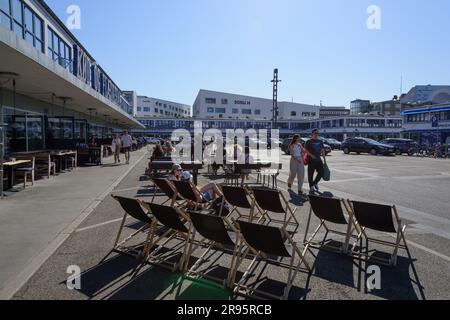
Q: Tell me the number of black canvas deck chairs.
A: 10